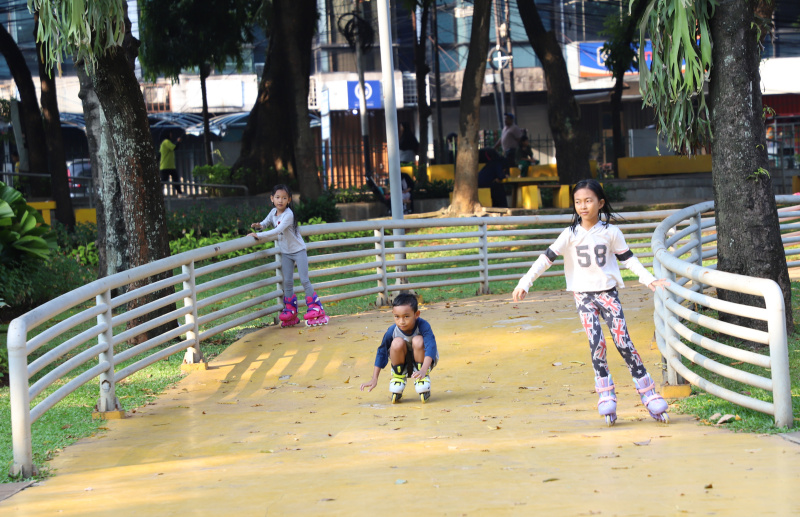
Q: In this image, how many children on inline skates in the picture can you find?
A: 3